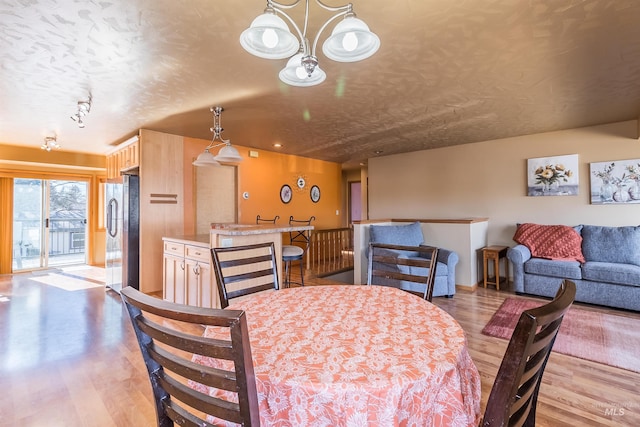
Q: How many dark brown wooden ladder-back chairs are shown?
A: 4